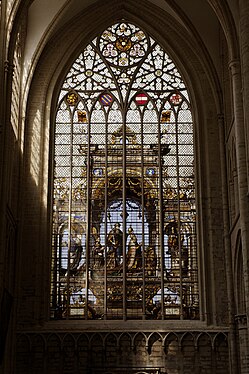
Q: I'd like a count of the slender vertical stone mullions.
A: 7